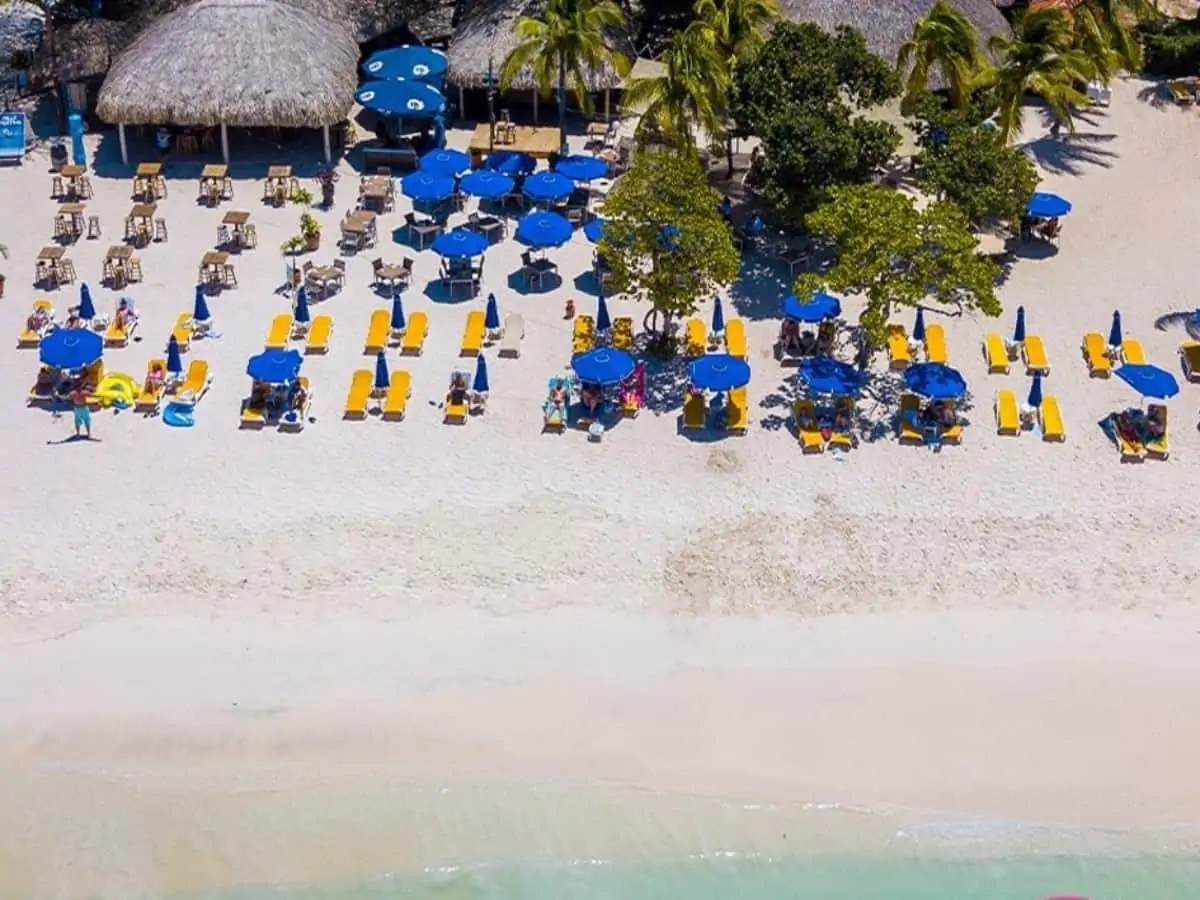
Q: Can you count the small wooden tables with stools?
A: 10